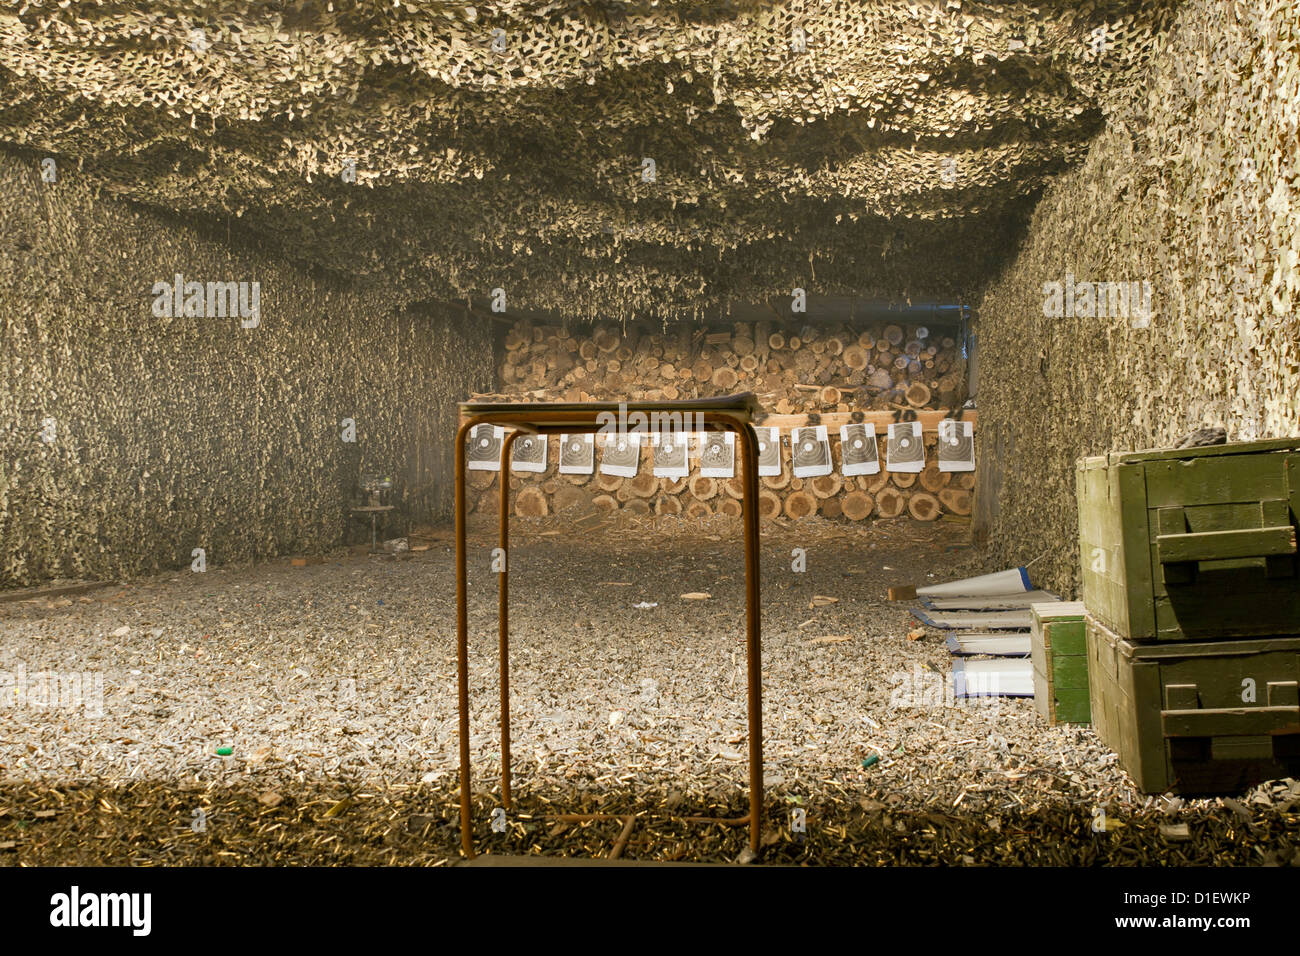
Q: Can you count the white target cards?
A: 11